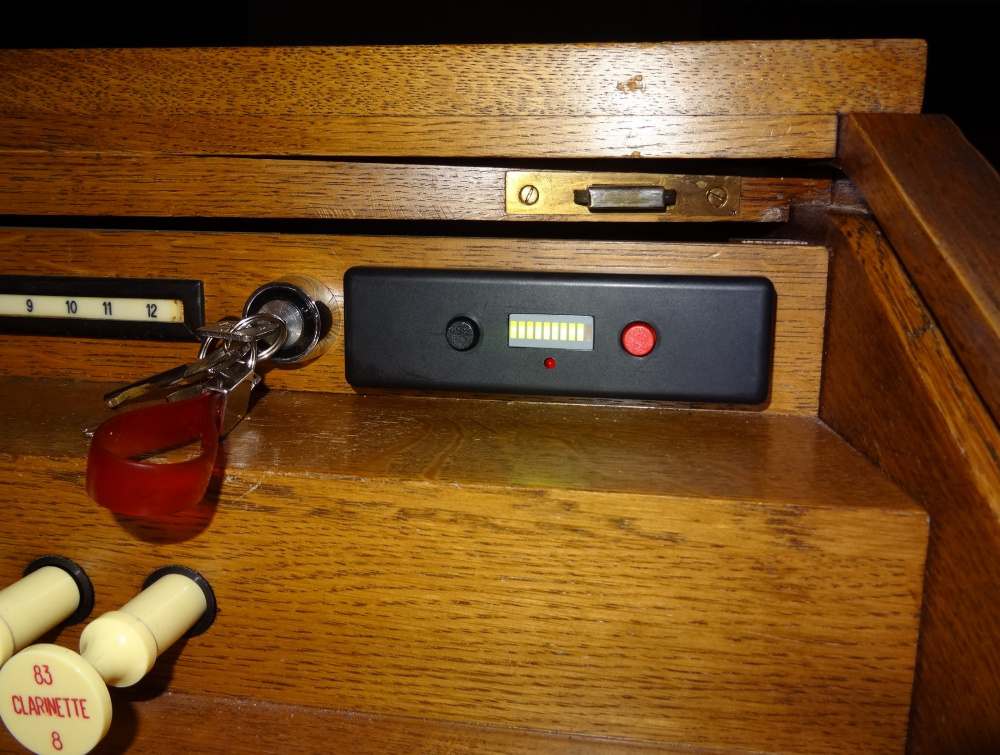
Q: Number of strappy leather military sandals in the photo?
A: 0